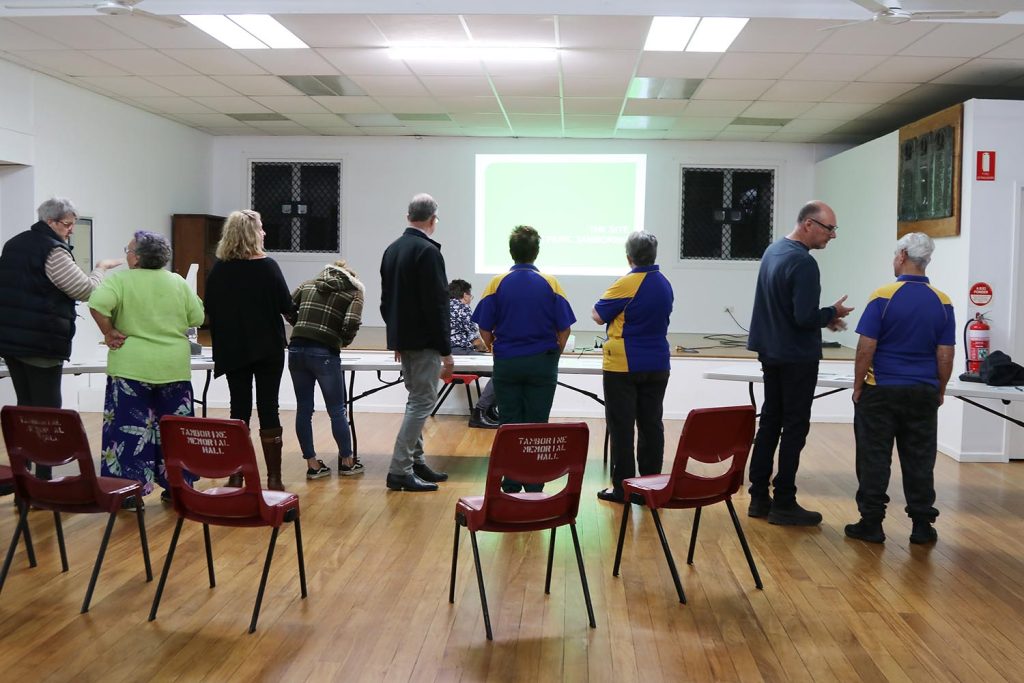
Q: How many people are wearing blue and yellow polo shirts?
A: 3